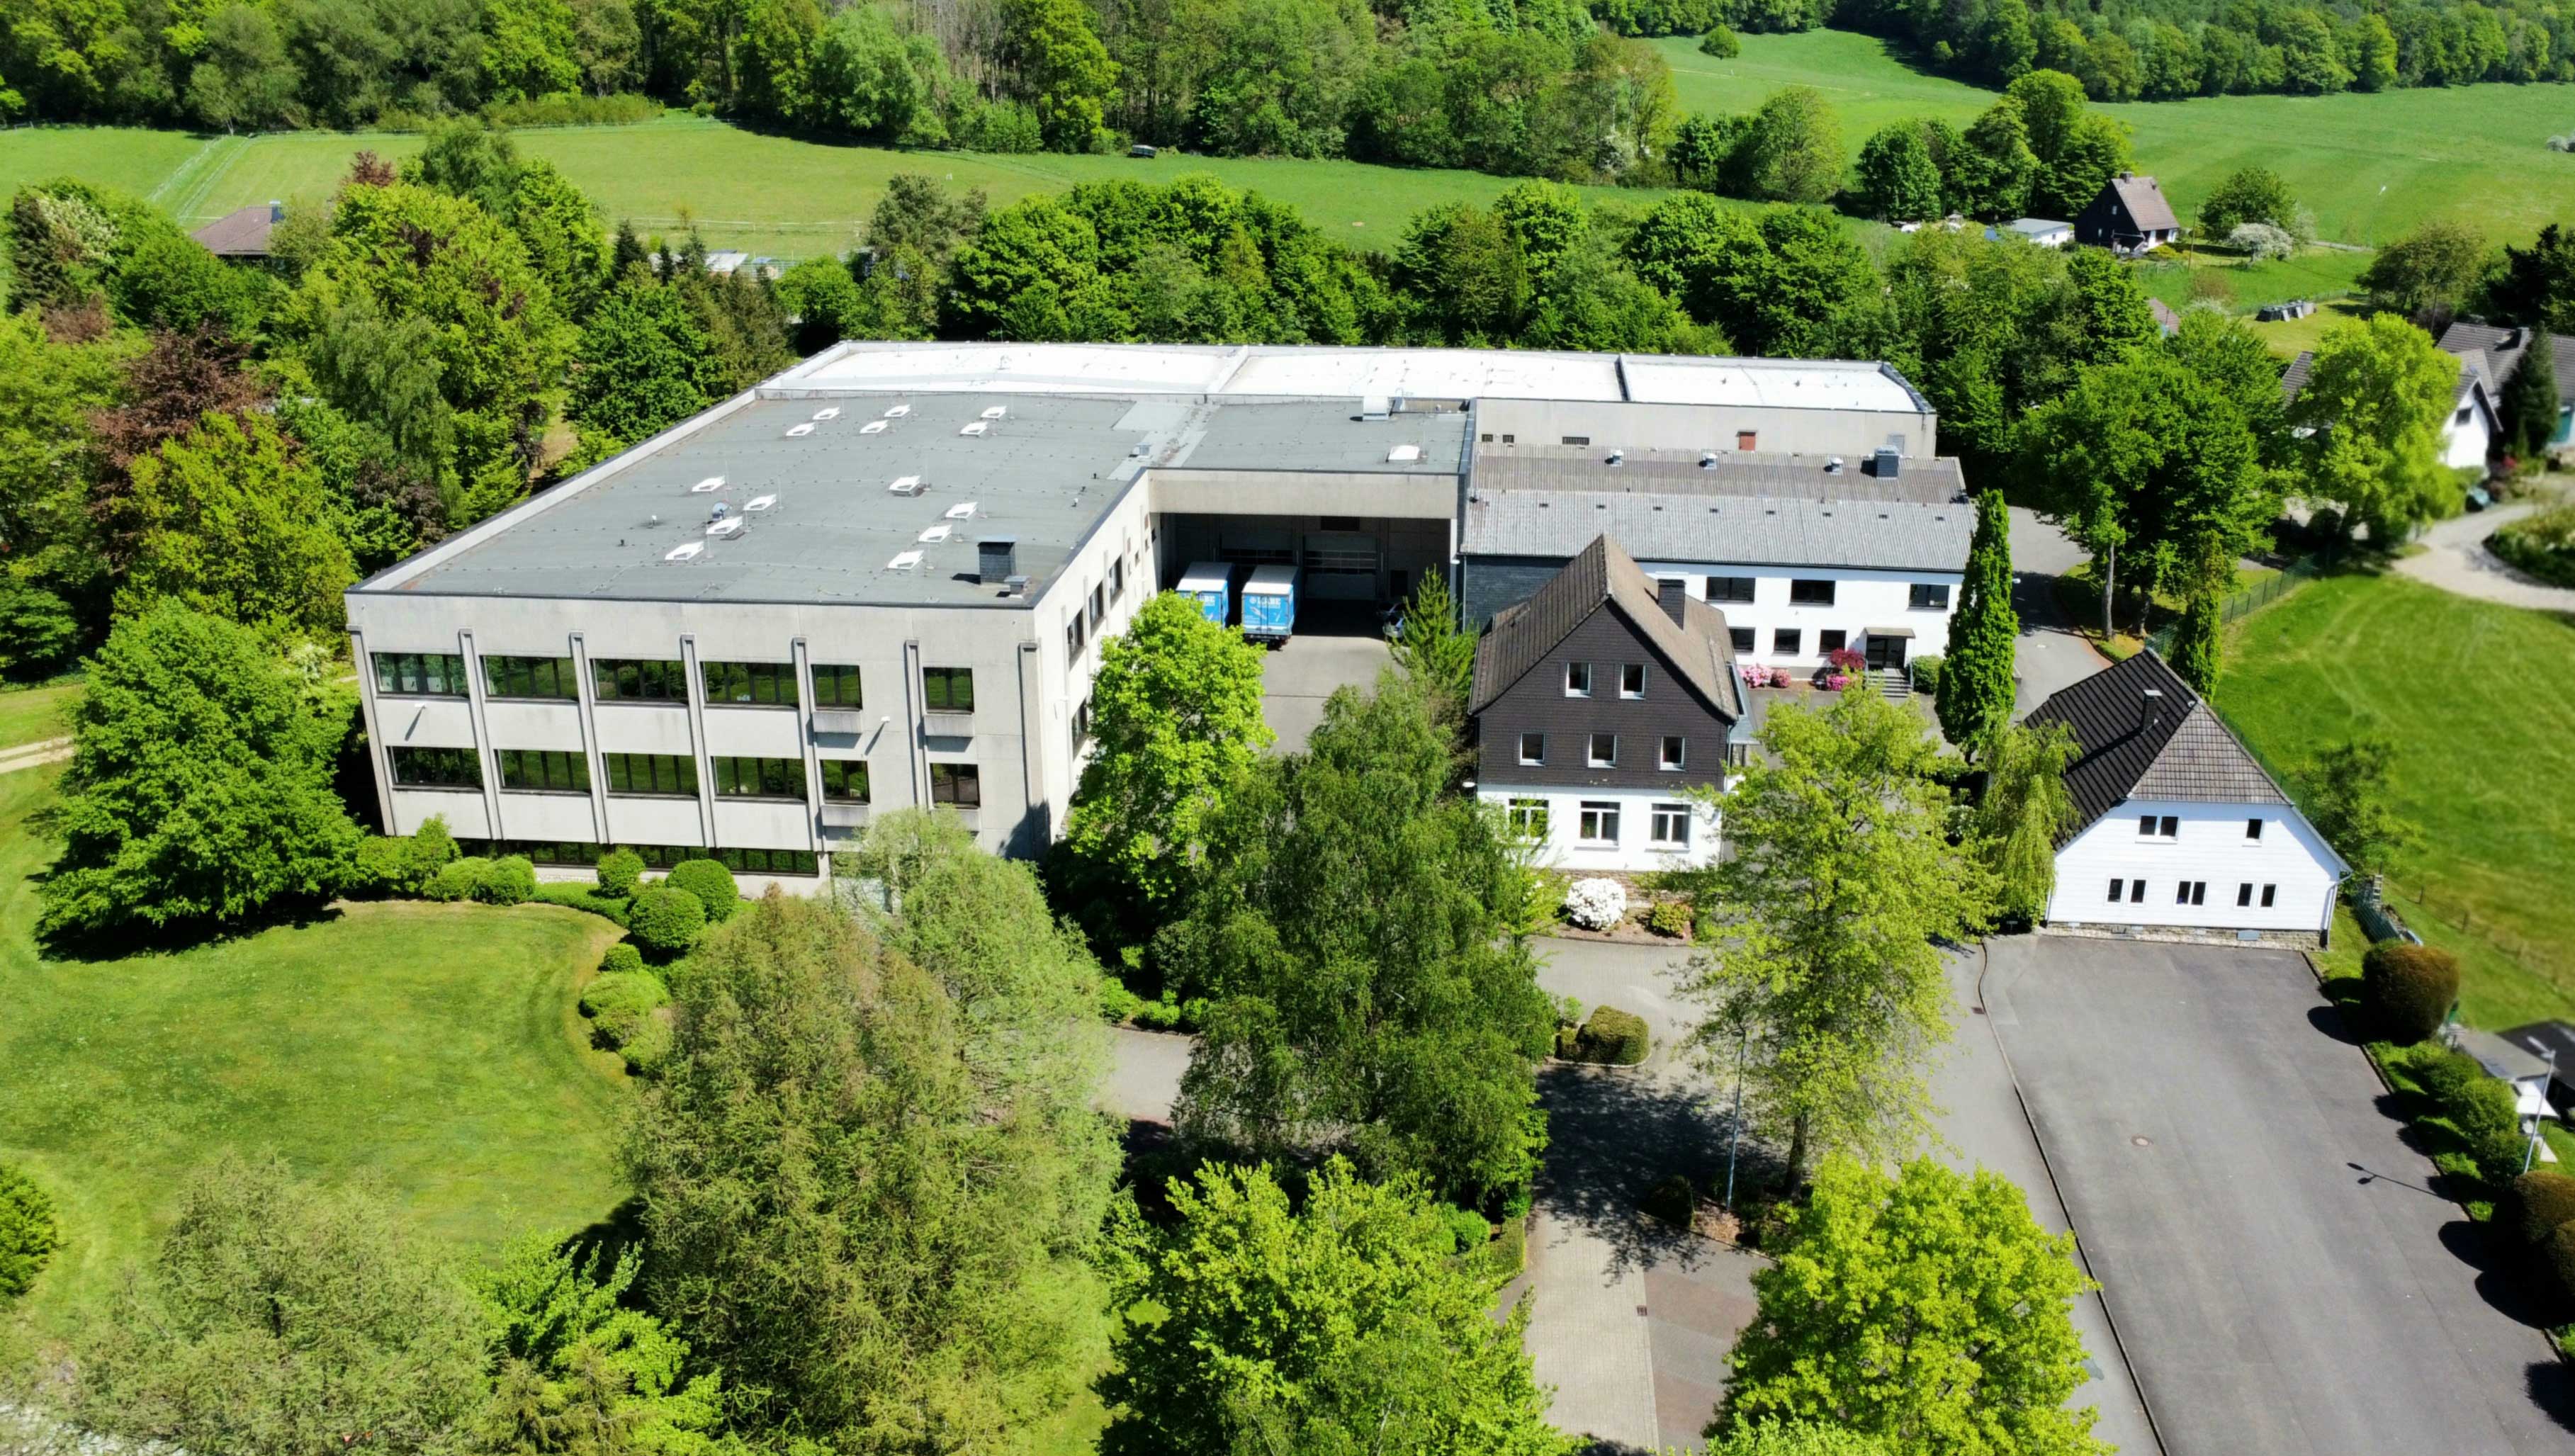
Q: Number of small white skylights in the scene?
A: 15